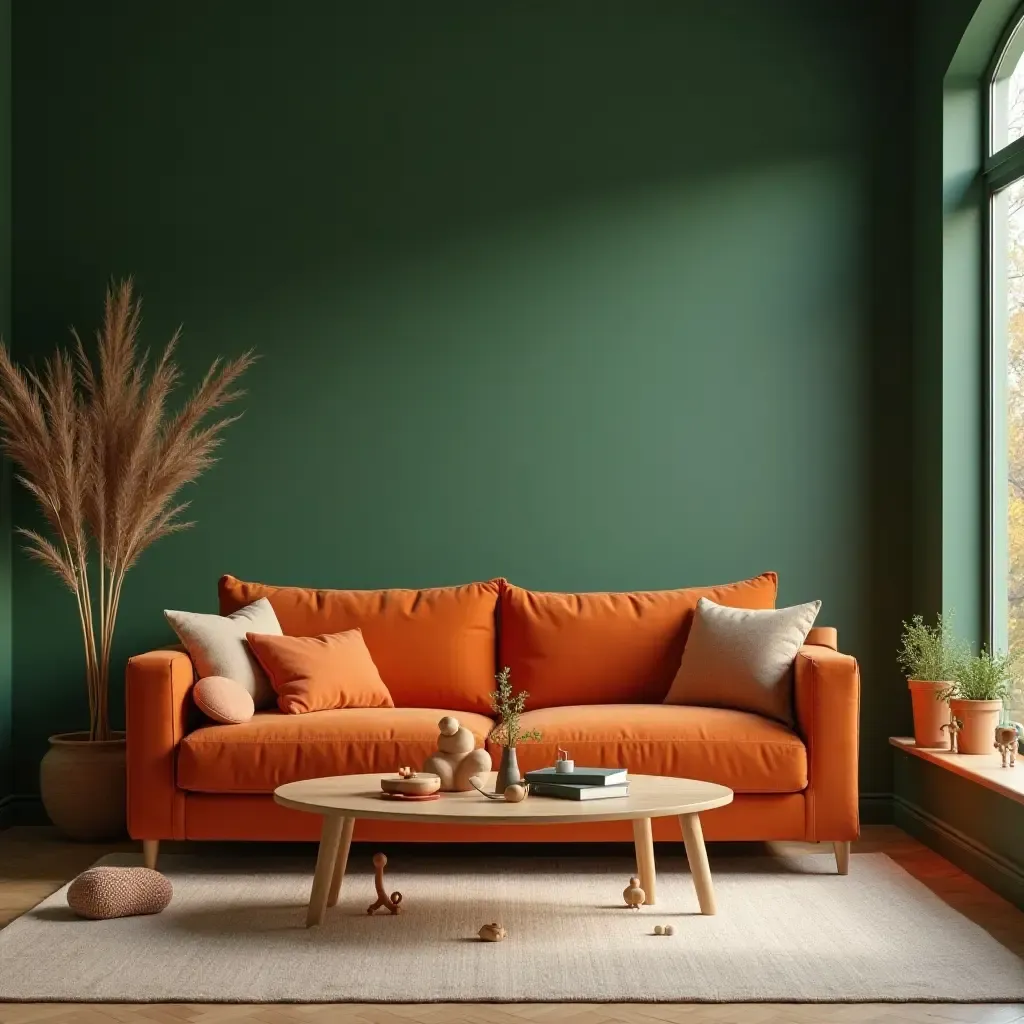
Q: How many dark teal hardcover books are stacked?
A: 2